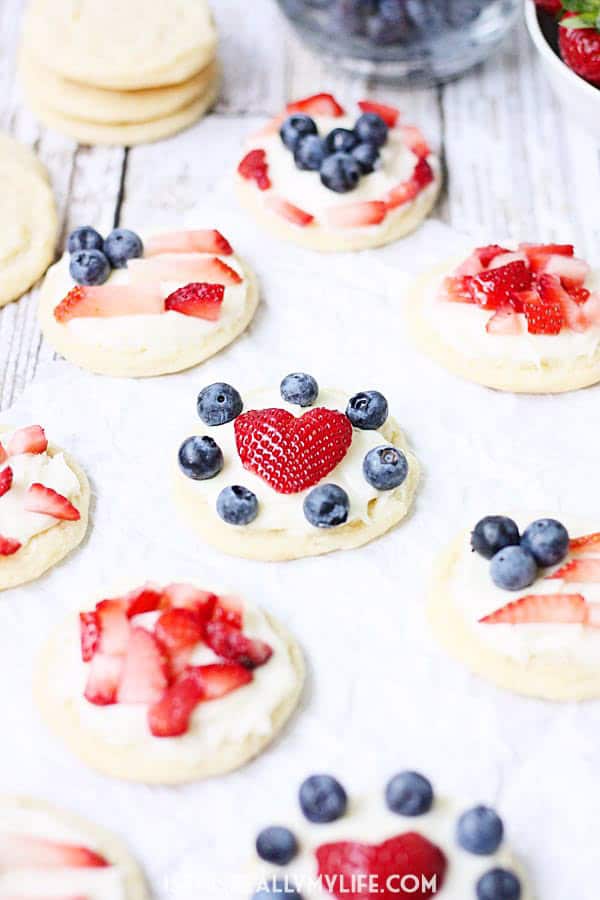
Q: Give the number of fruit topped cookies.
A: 9